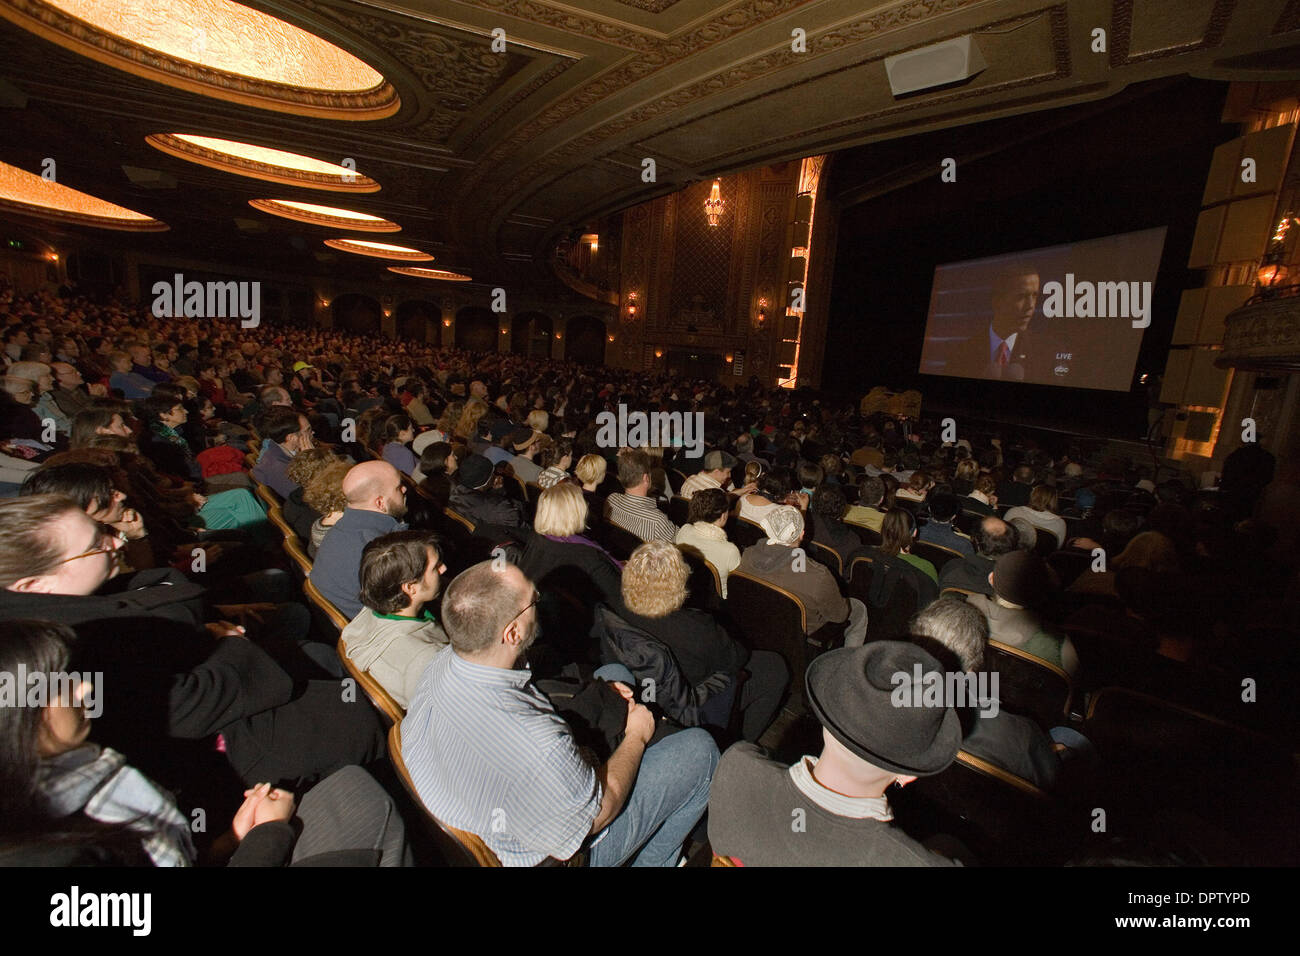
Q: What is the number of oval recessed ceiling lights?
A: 6